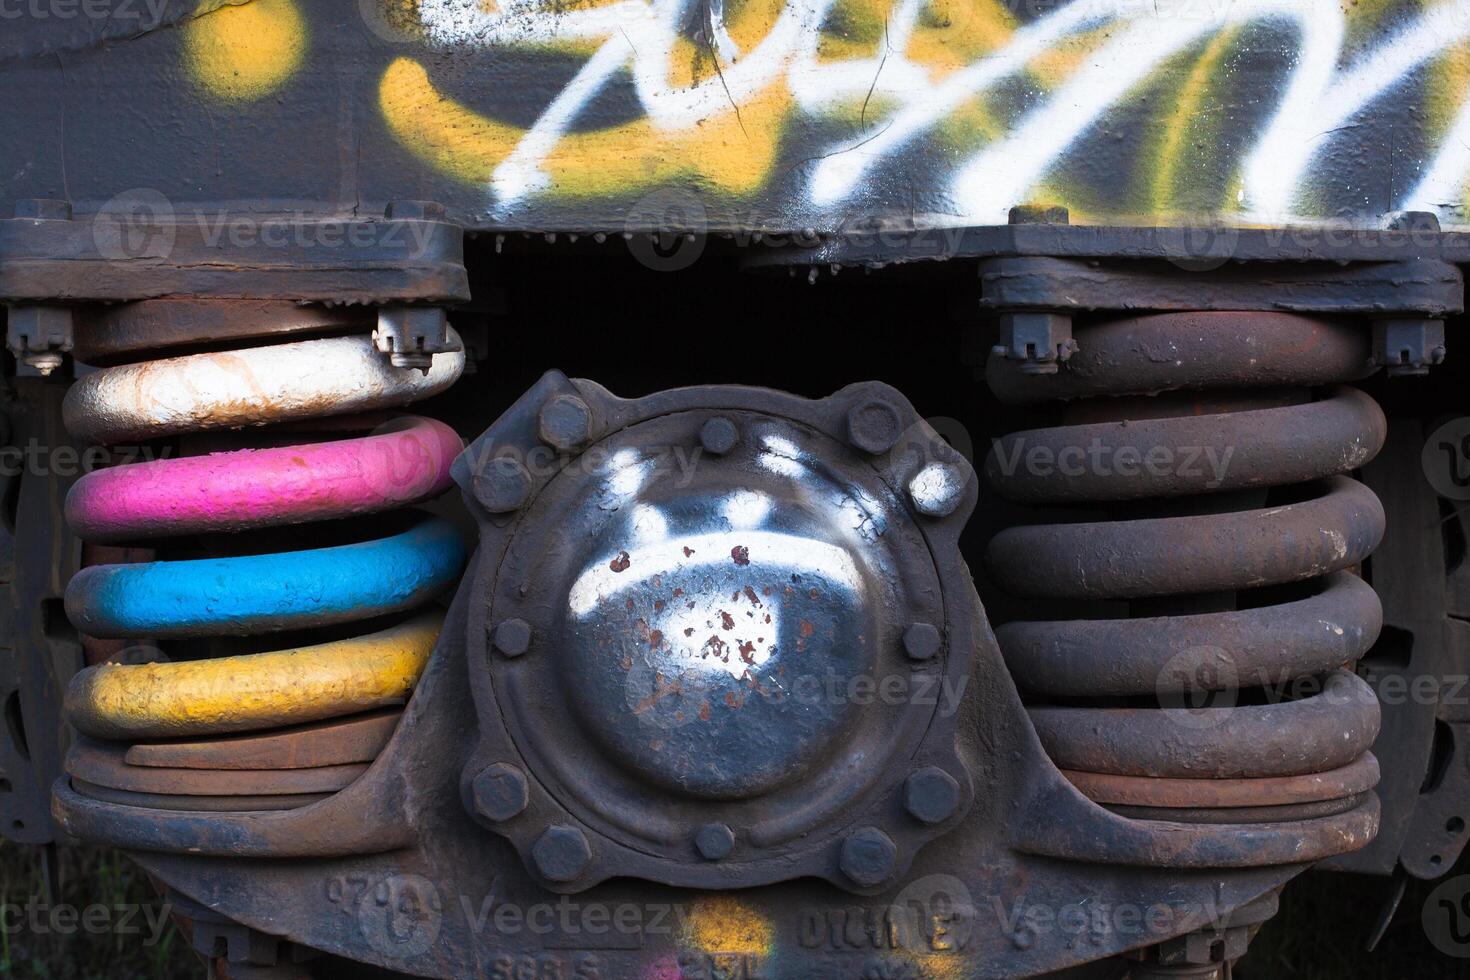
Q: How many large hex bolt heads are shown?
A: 8